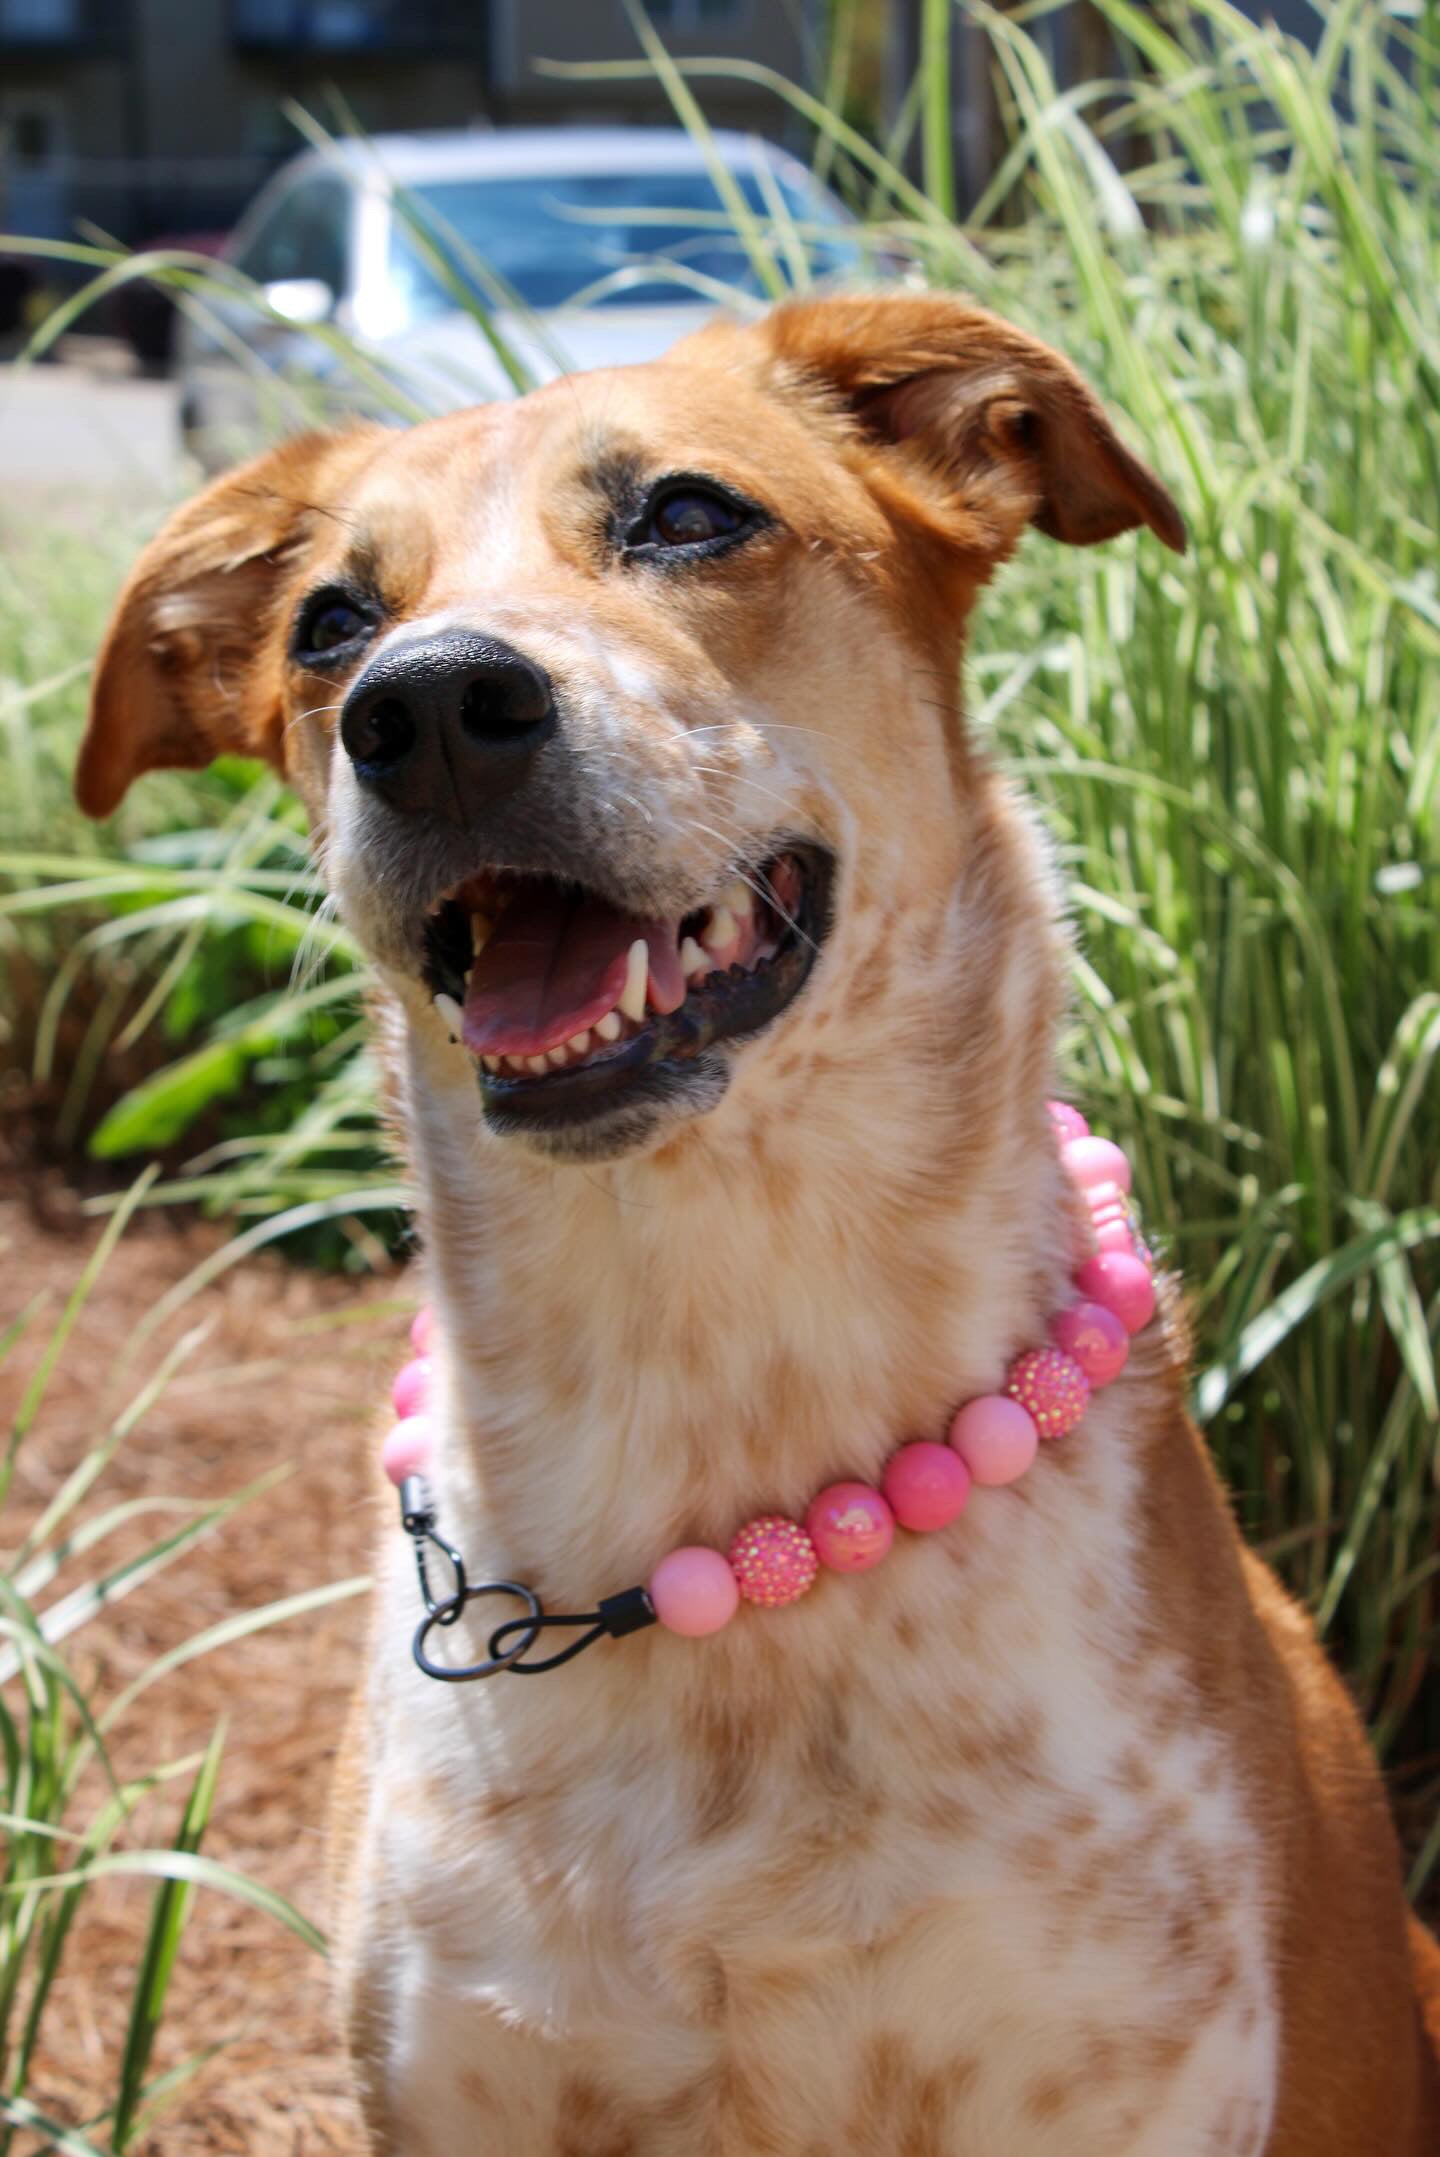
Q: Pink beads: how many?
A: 13